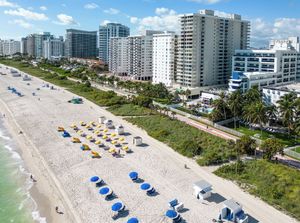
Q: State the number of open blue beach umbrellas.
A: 7